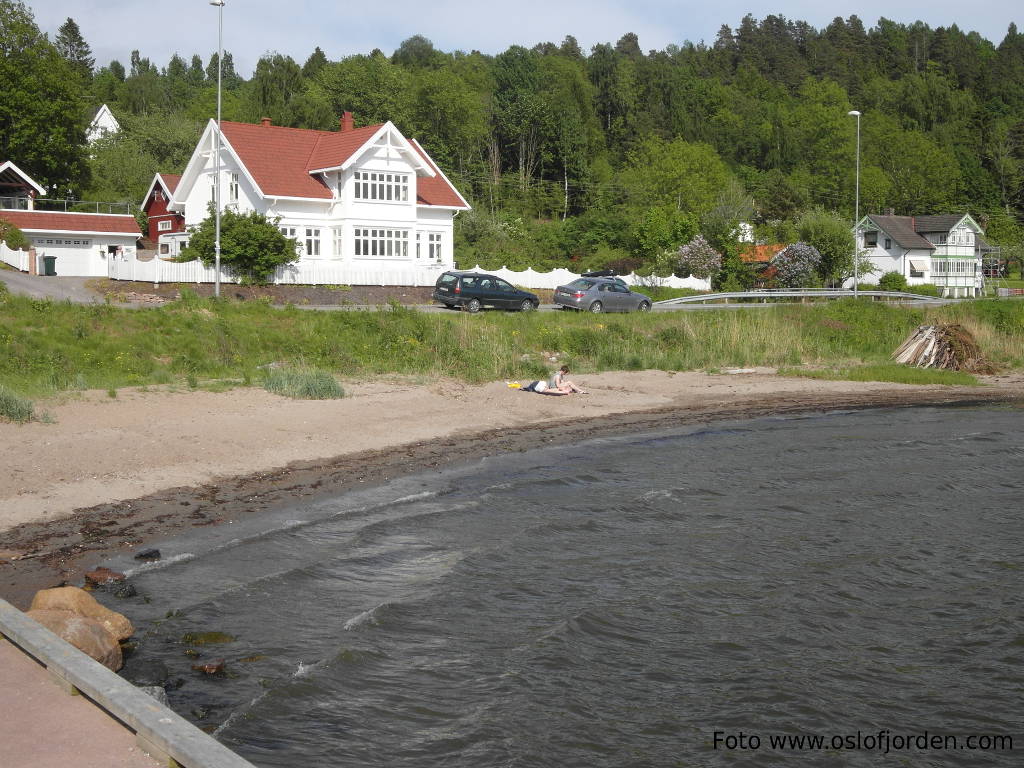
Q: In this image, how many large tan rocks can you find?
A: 2